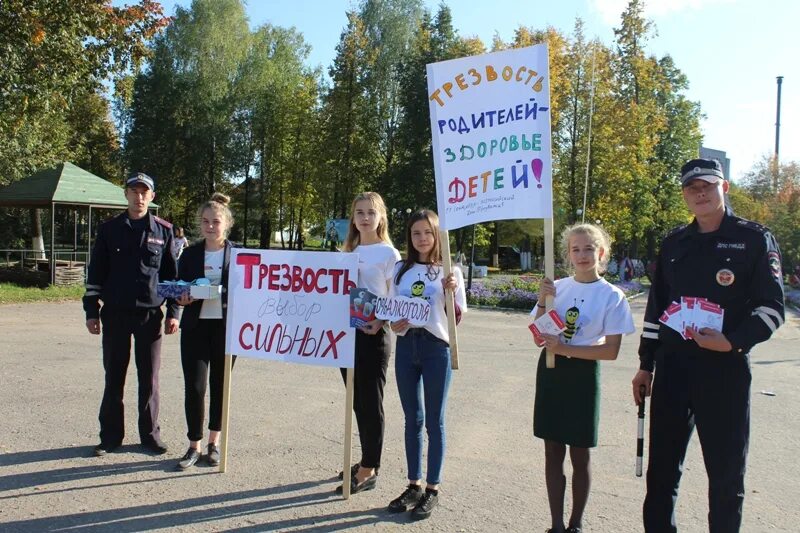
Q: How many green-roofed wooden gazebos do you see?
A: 1